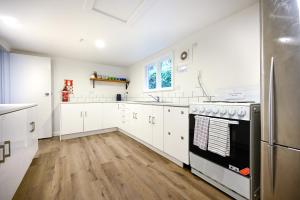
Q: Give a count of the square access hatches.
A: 1